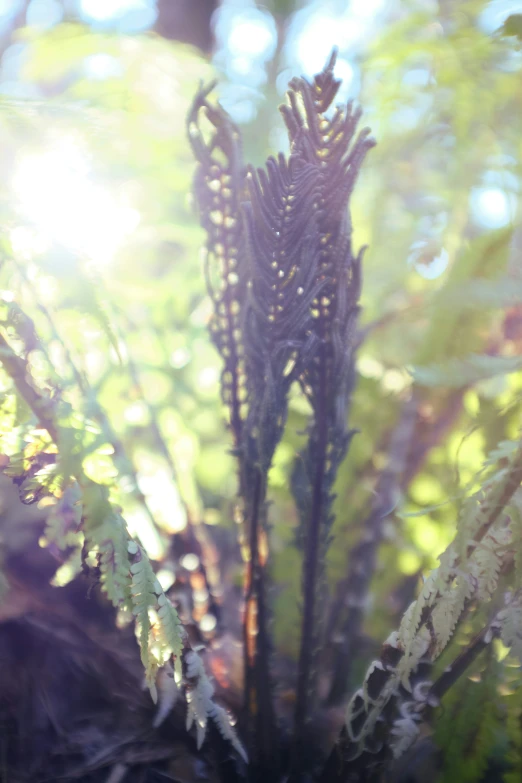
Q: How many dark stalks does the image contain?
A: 3